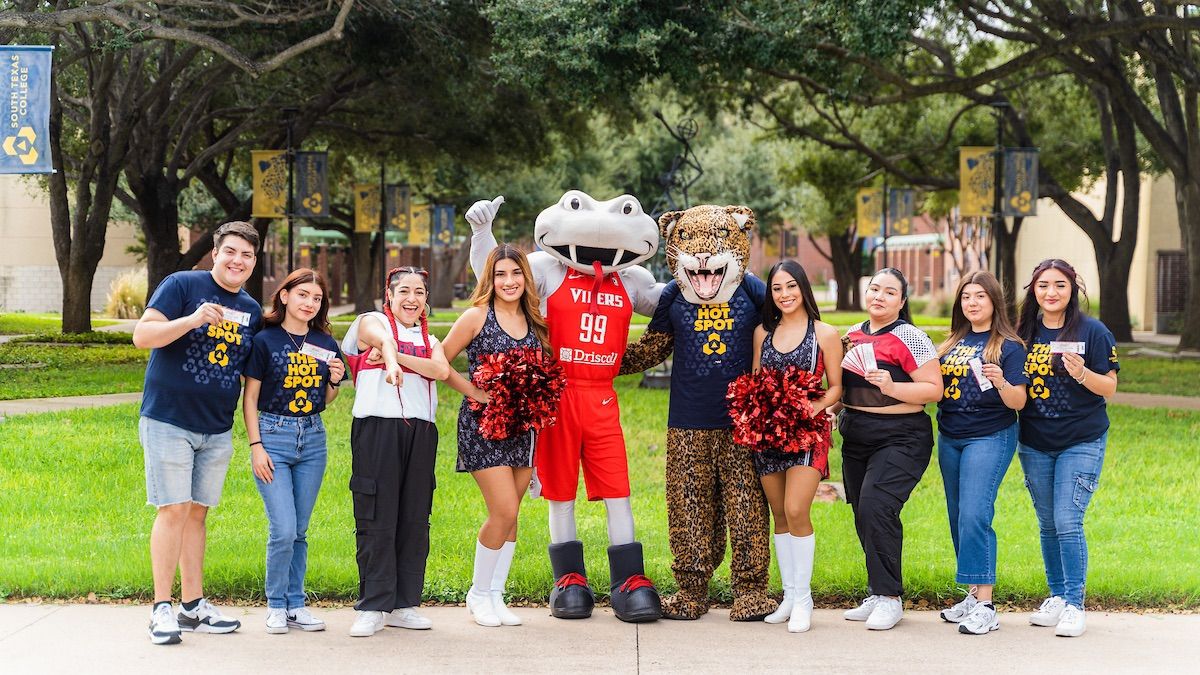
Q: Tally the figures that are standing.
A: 10